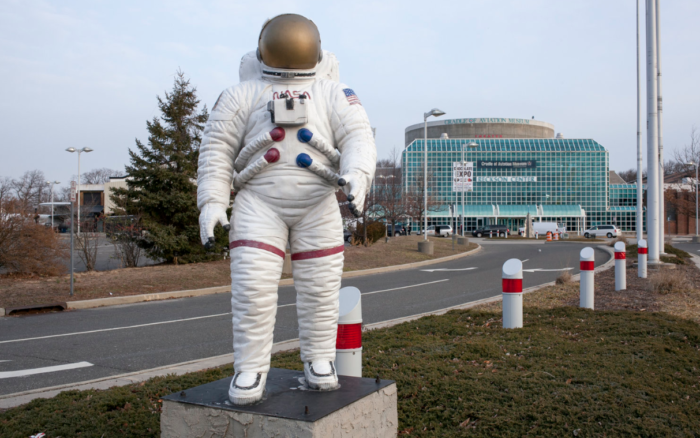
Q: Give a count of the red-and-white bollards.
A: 5